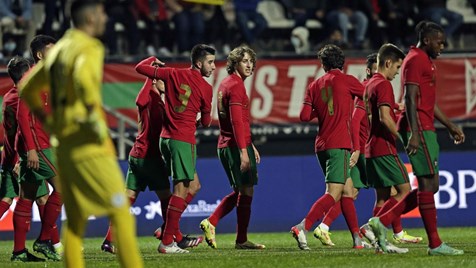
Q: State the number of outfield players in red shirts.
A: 9